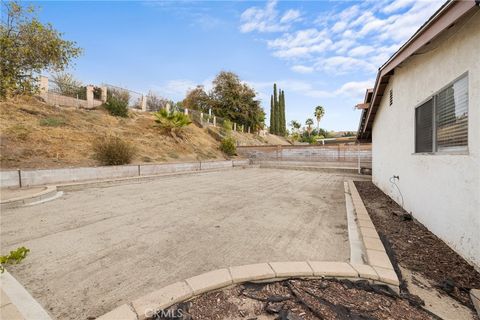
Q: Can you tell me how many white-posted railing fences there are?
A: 1